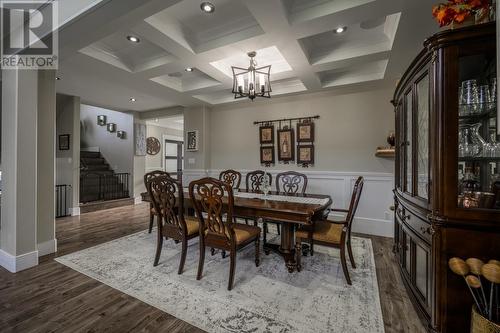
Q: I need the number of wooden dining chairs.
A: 7